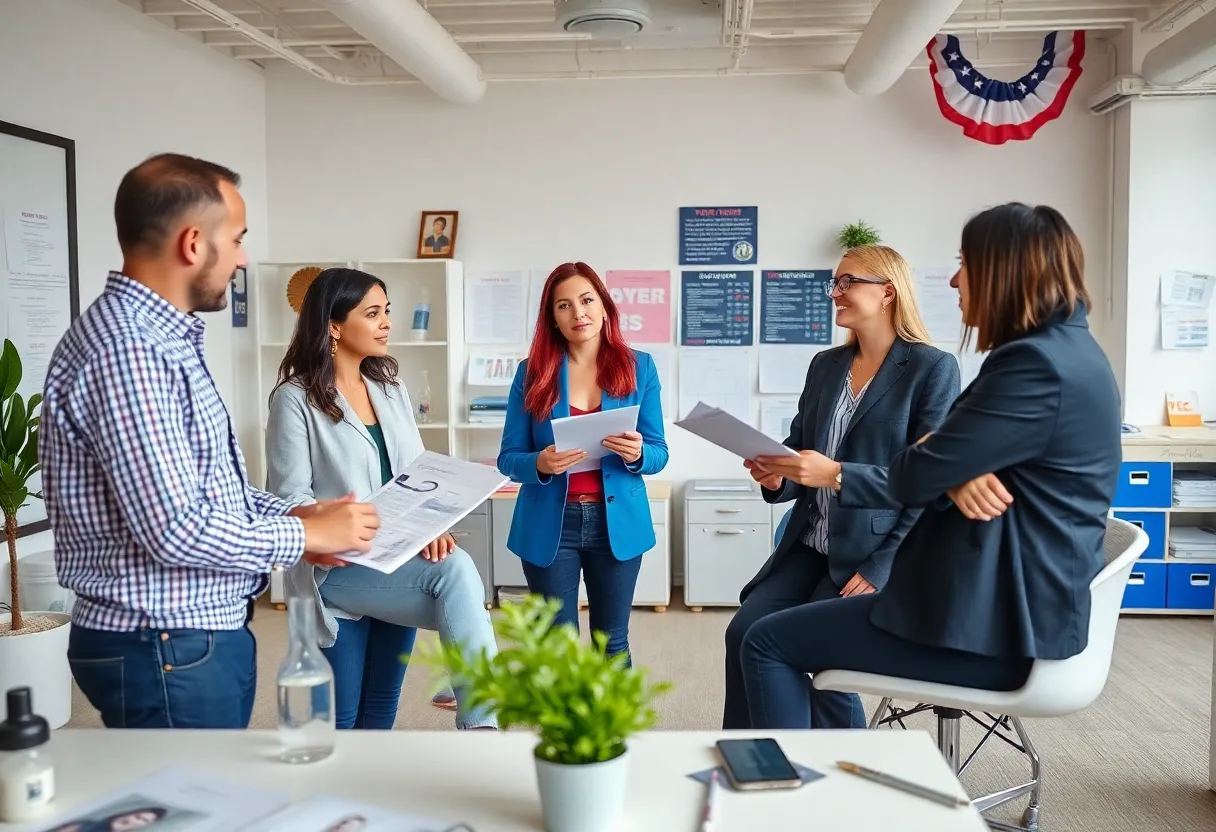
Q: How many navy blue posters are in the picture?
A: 3